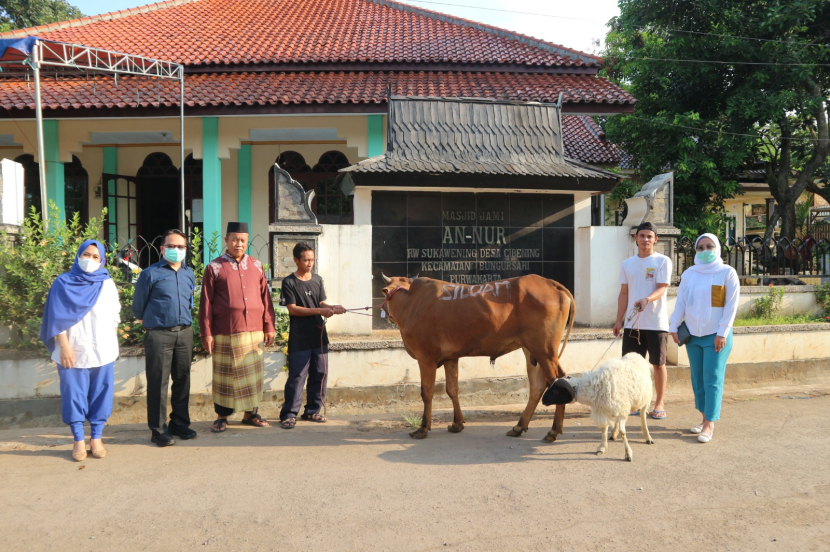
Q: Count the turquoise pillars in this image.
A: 5